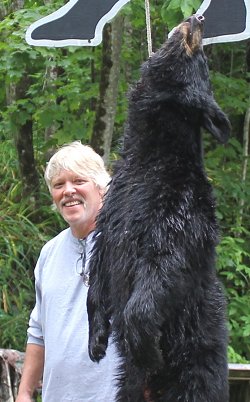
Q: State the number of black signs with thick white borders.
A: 2